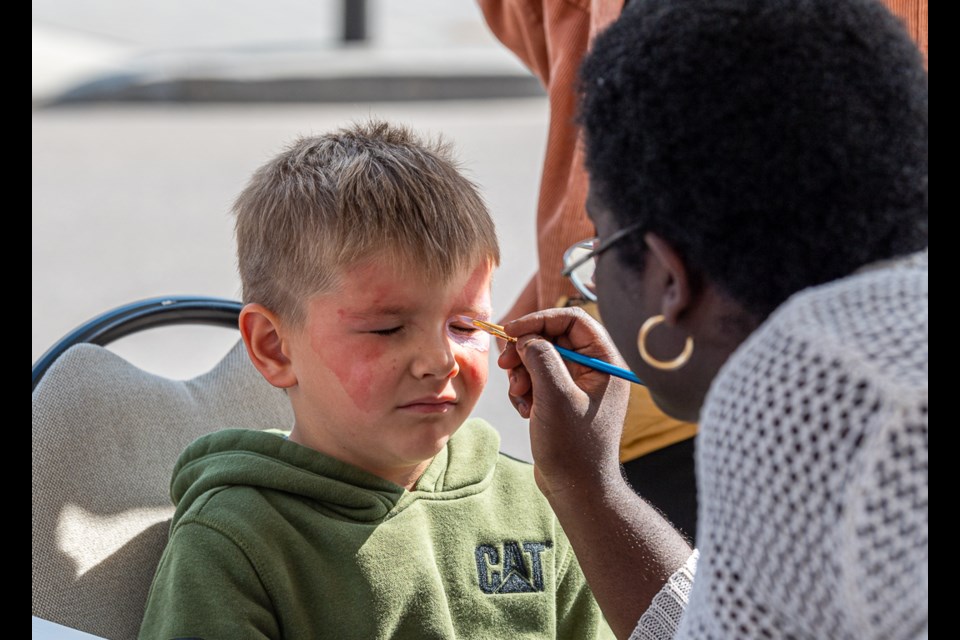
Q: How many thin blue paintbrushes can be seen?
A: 1